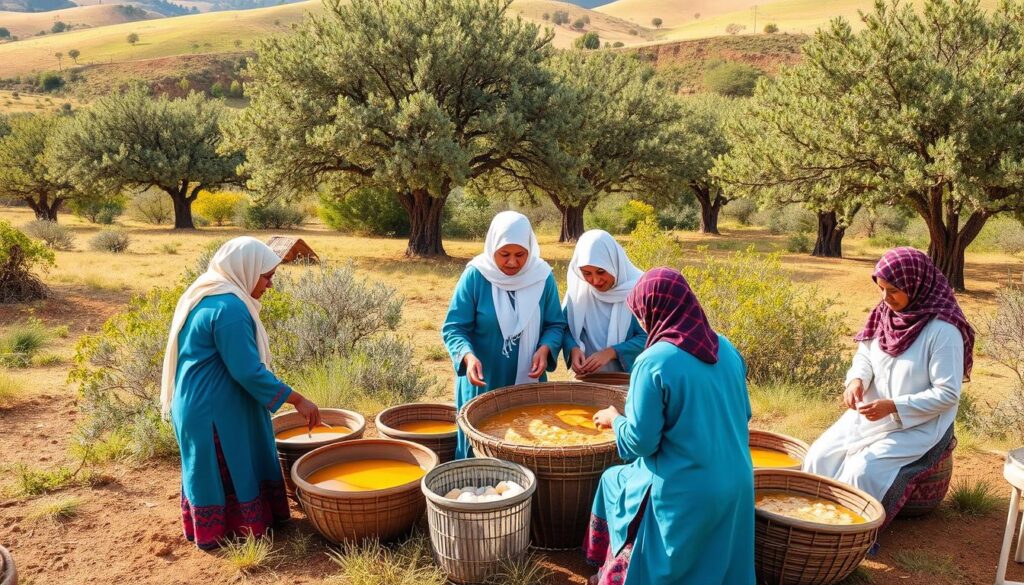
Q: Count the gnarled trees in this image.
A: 7